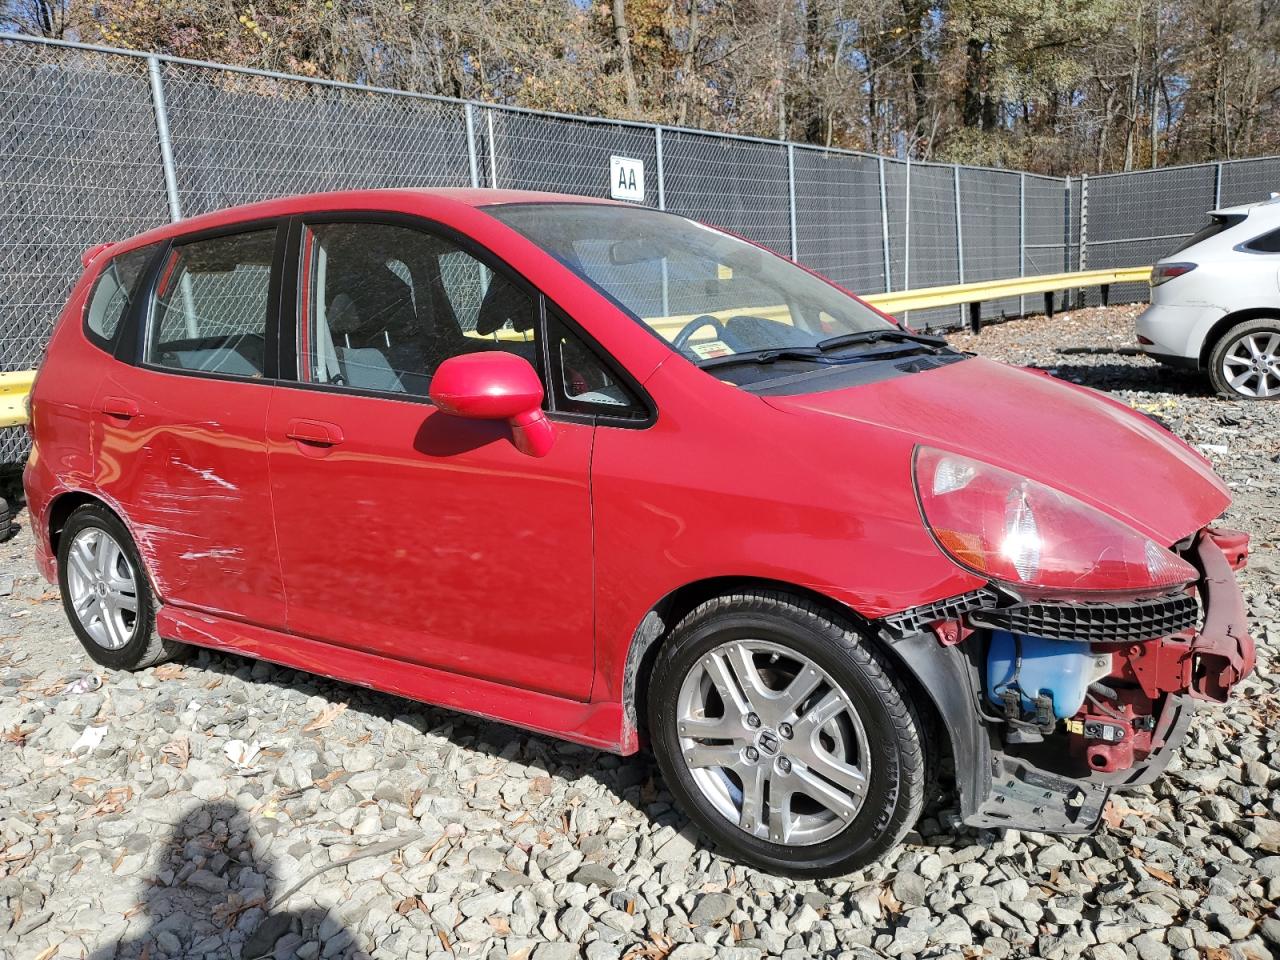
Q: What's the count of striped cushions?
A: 0